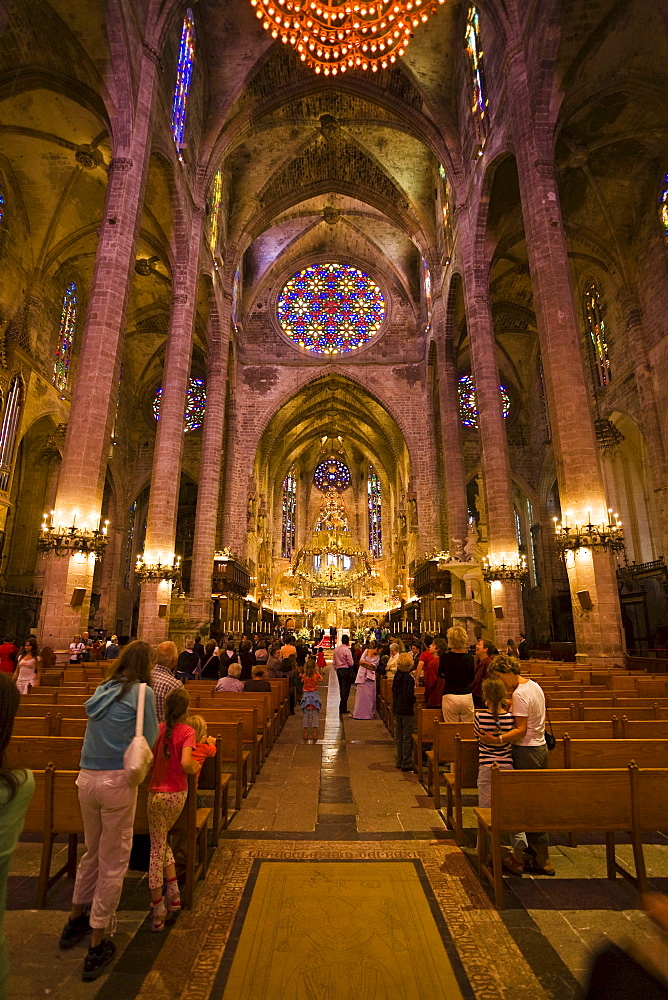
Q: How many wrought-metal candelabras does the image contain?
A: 4